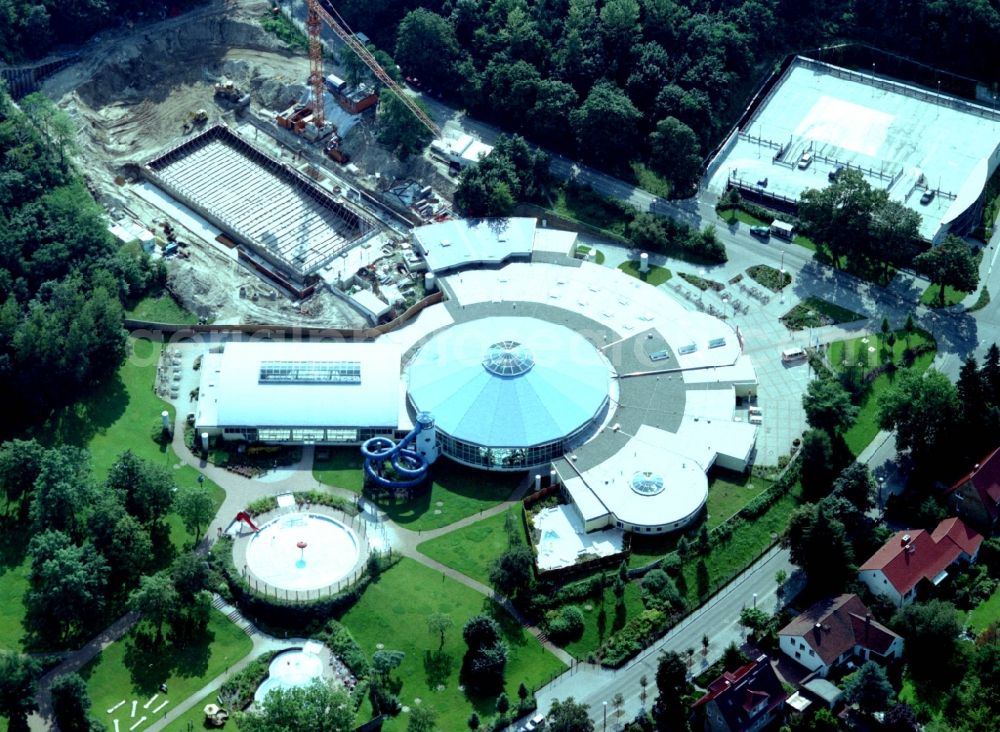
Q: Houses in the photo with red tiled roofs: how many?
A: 4